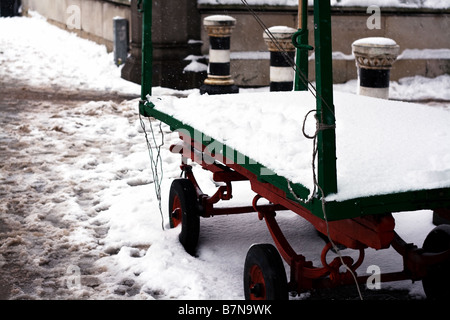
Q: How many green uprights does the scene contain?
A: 3